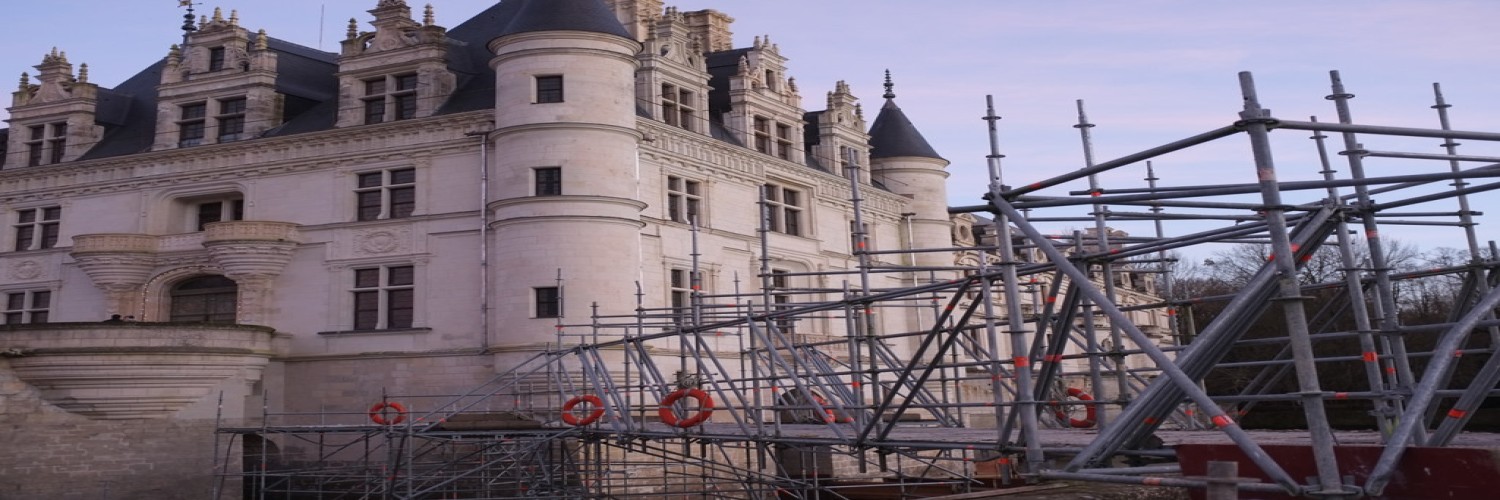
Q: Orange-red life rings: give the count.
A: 5